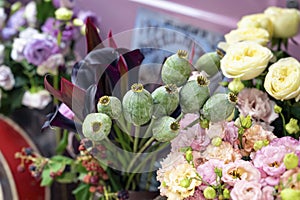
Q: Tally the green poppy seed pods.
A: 9